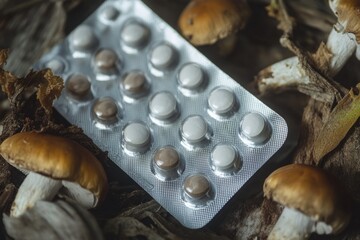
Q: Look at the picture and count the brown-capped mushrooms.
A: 4